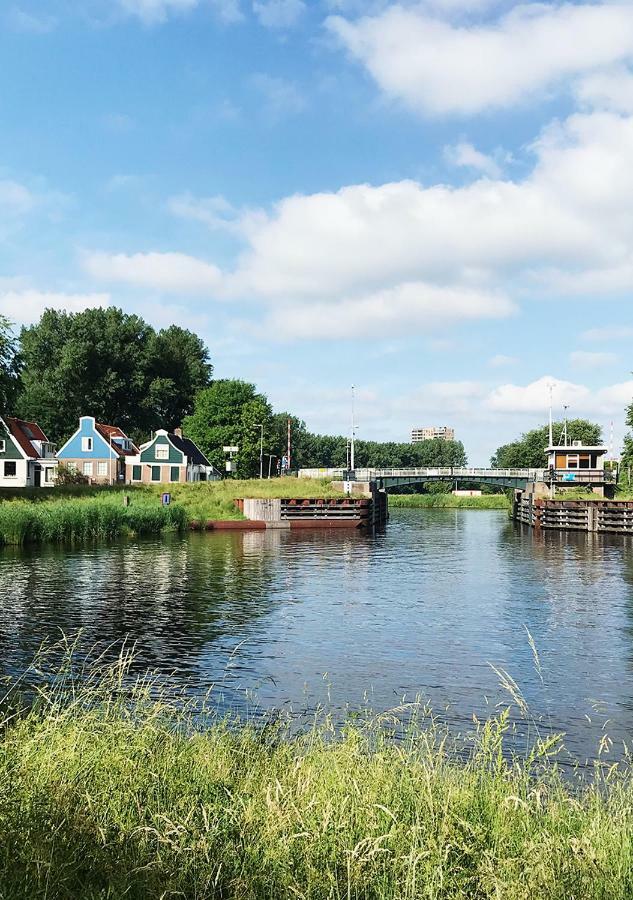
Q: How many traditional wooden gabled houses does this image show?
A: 3